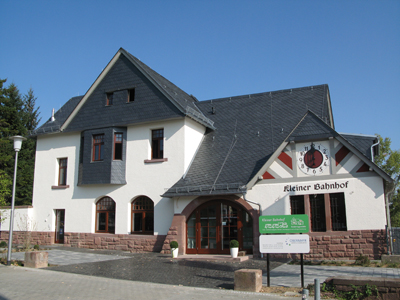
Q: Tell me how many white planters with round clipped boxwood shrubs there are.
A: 2